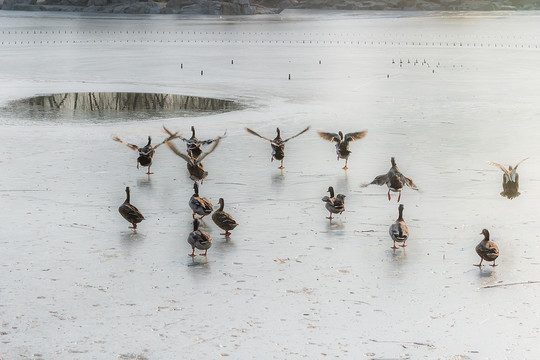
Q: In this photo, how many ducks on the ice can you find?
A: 14